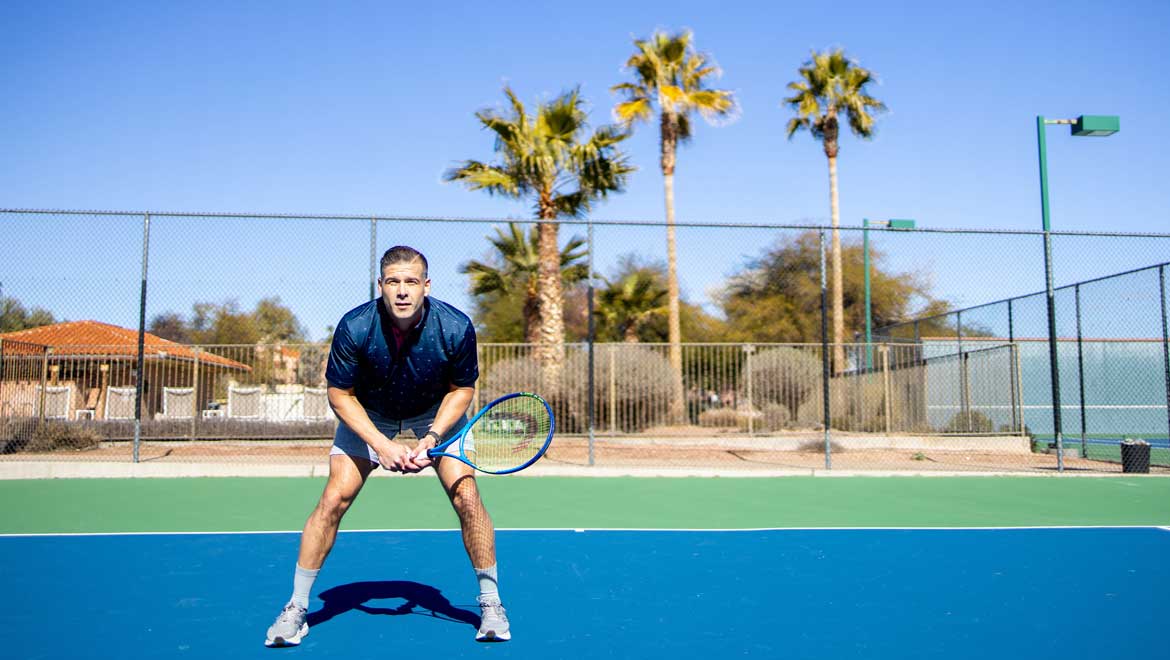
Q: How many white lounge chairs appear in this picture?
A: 5